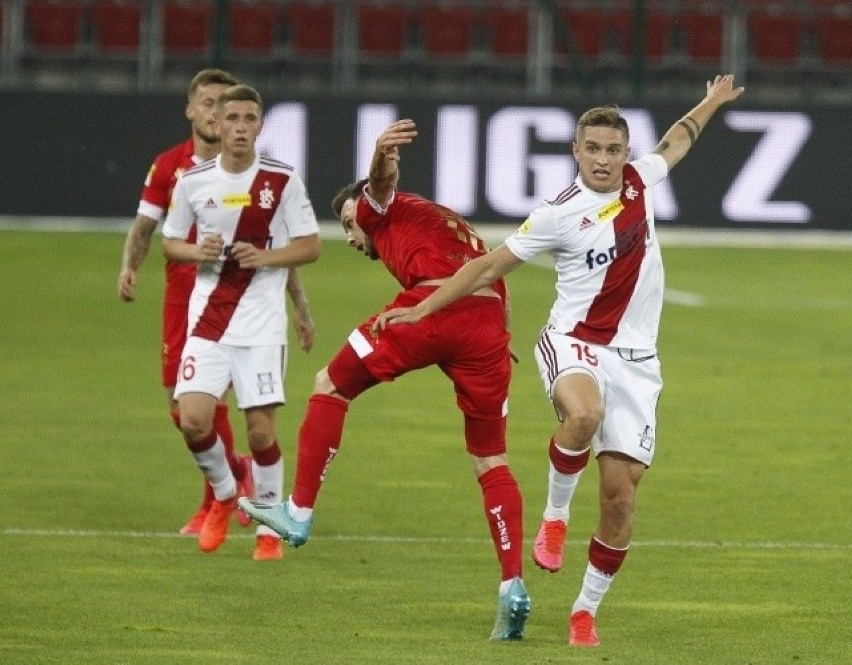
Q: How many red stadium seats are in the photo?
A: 13